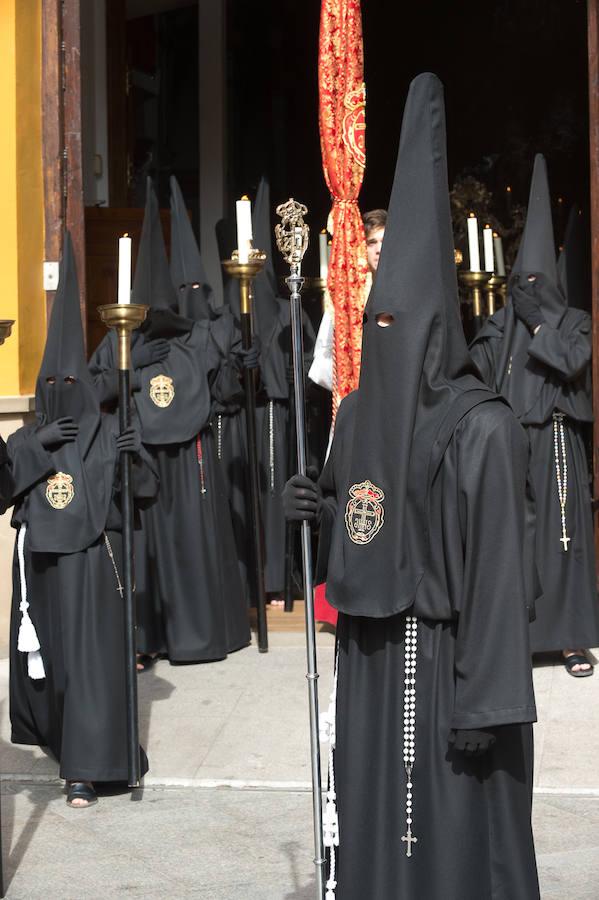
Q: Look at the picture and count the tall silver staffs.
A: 1